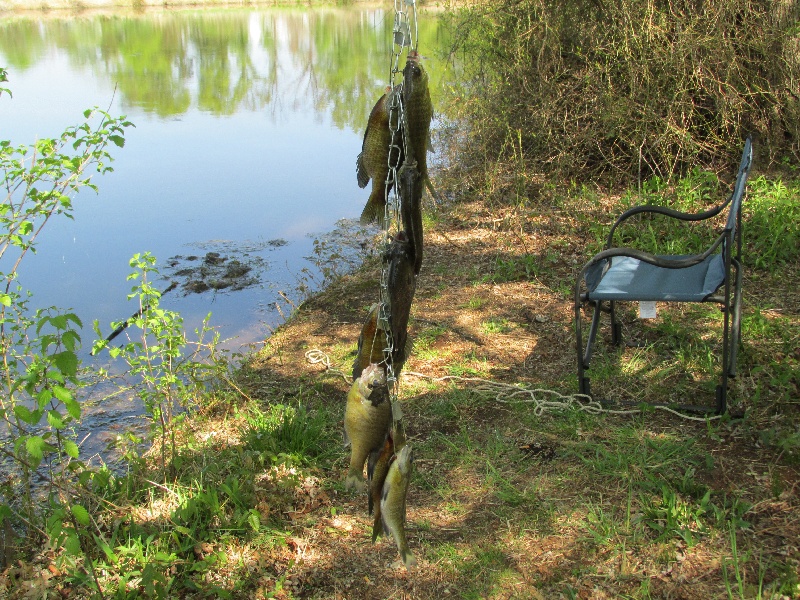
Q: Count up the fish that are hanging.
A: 8